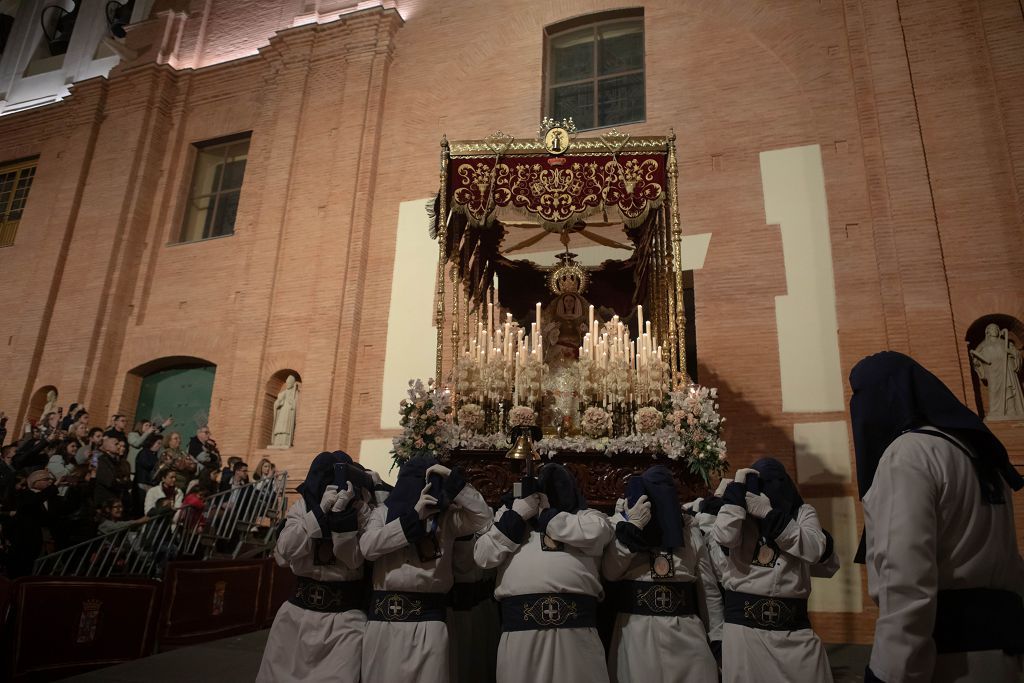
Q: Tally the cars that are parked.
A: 0